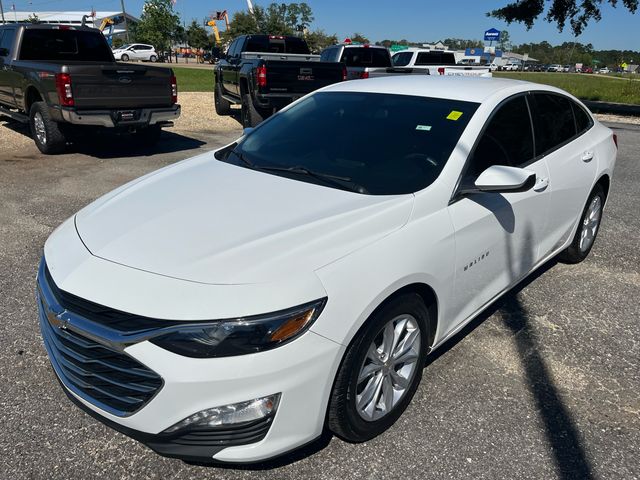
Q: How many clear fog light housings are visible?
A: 1